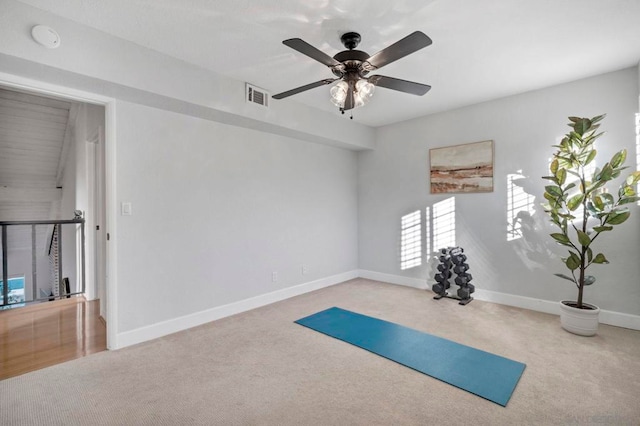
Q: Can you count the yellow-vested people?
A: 0